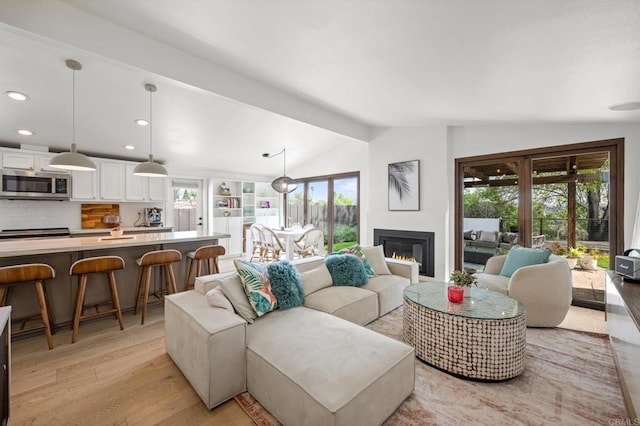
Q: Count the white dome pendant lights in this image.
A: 2